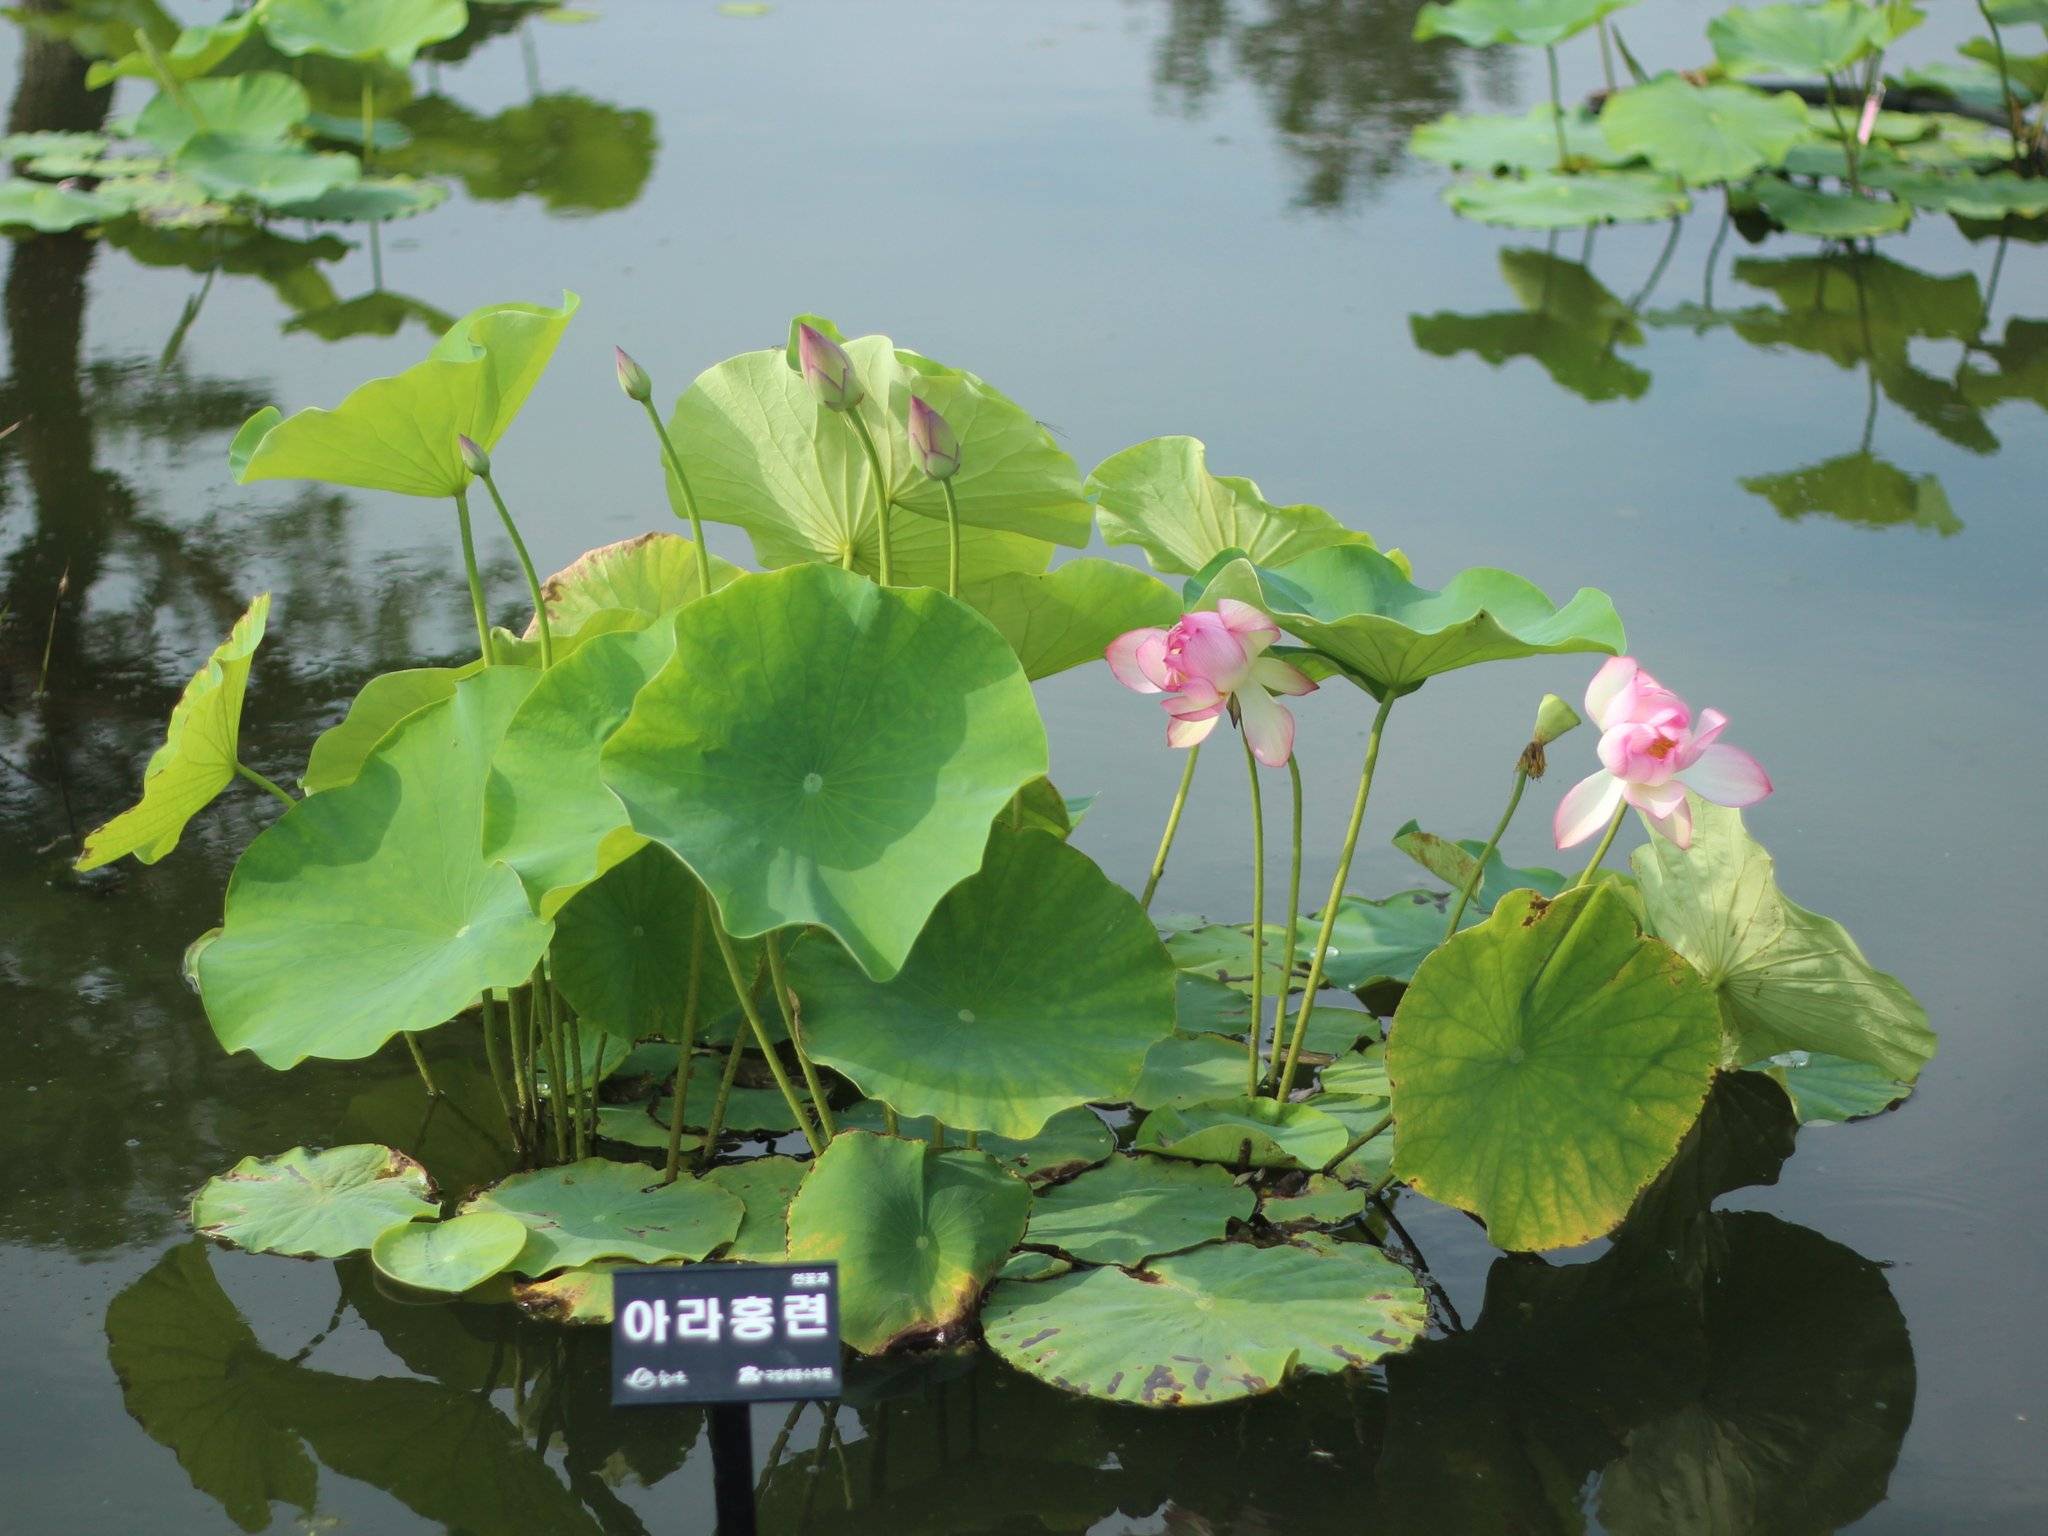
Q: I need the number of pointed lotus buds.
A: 4